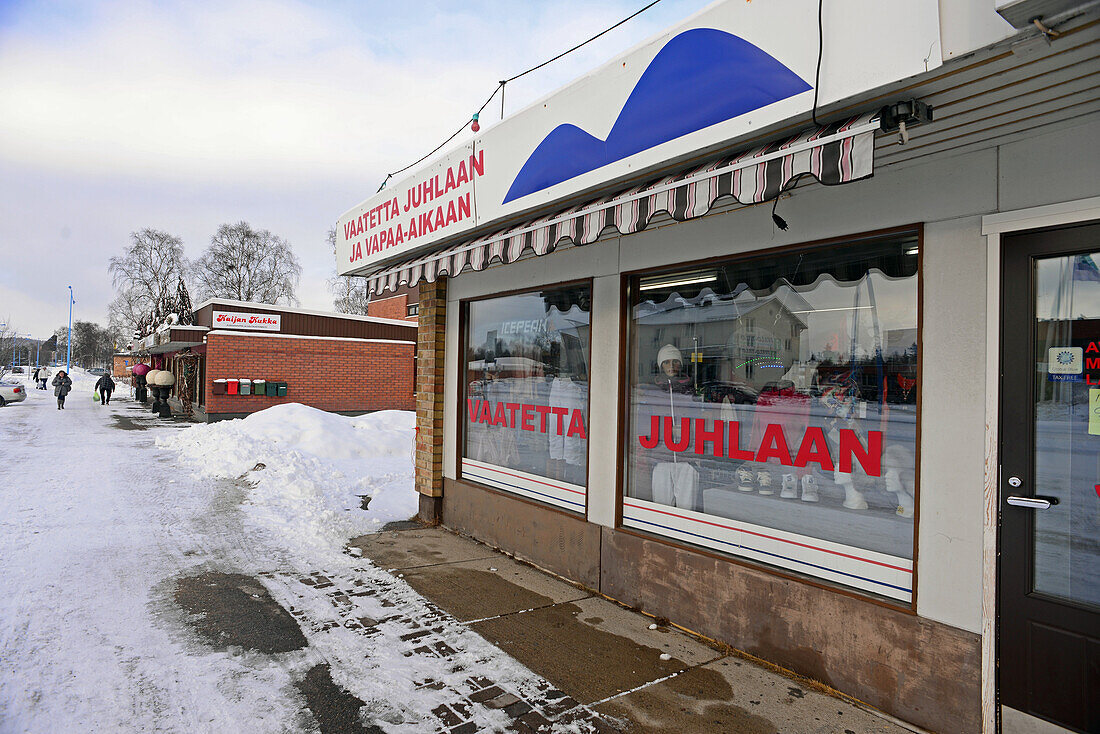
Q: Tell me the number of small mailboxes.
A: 6